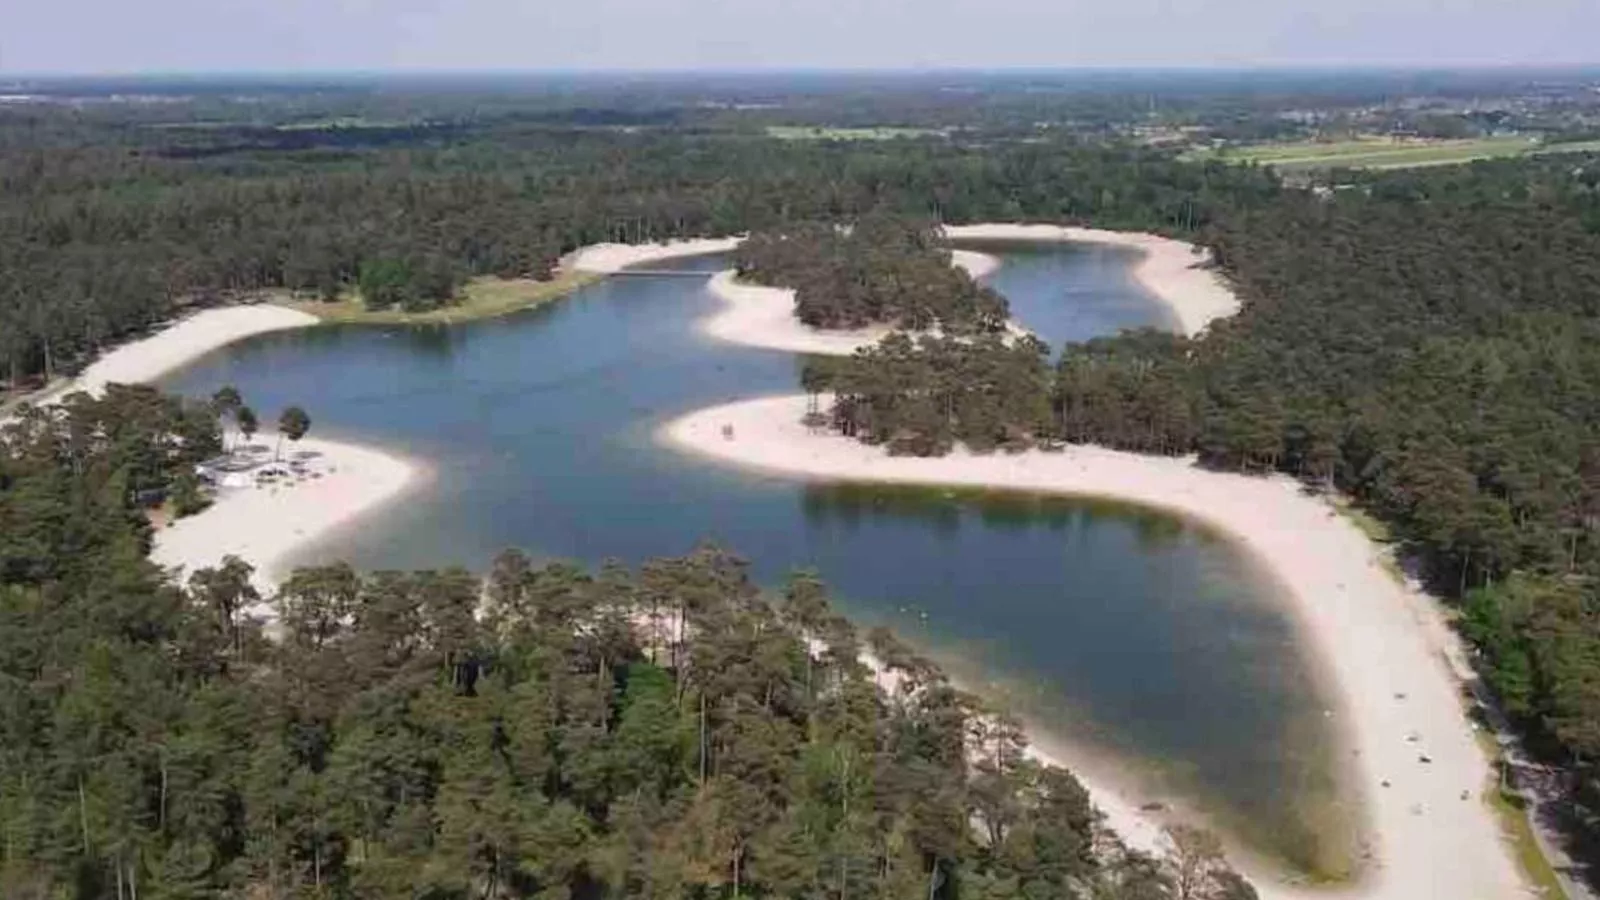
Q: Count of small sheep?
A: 0